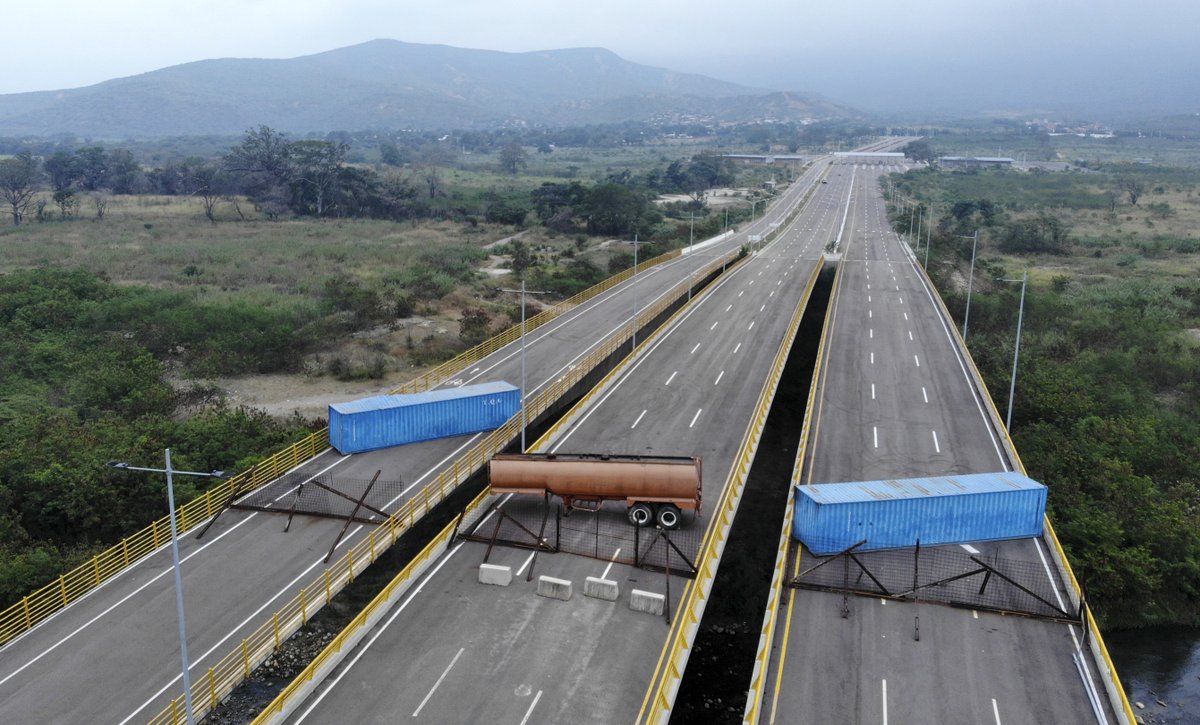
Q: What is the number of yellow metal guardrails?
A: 6